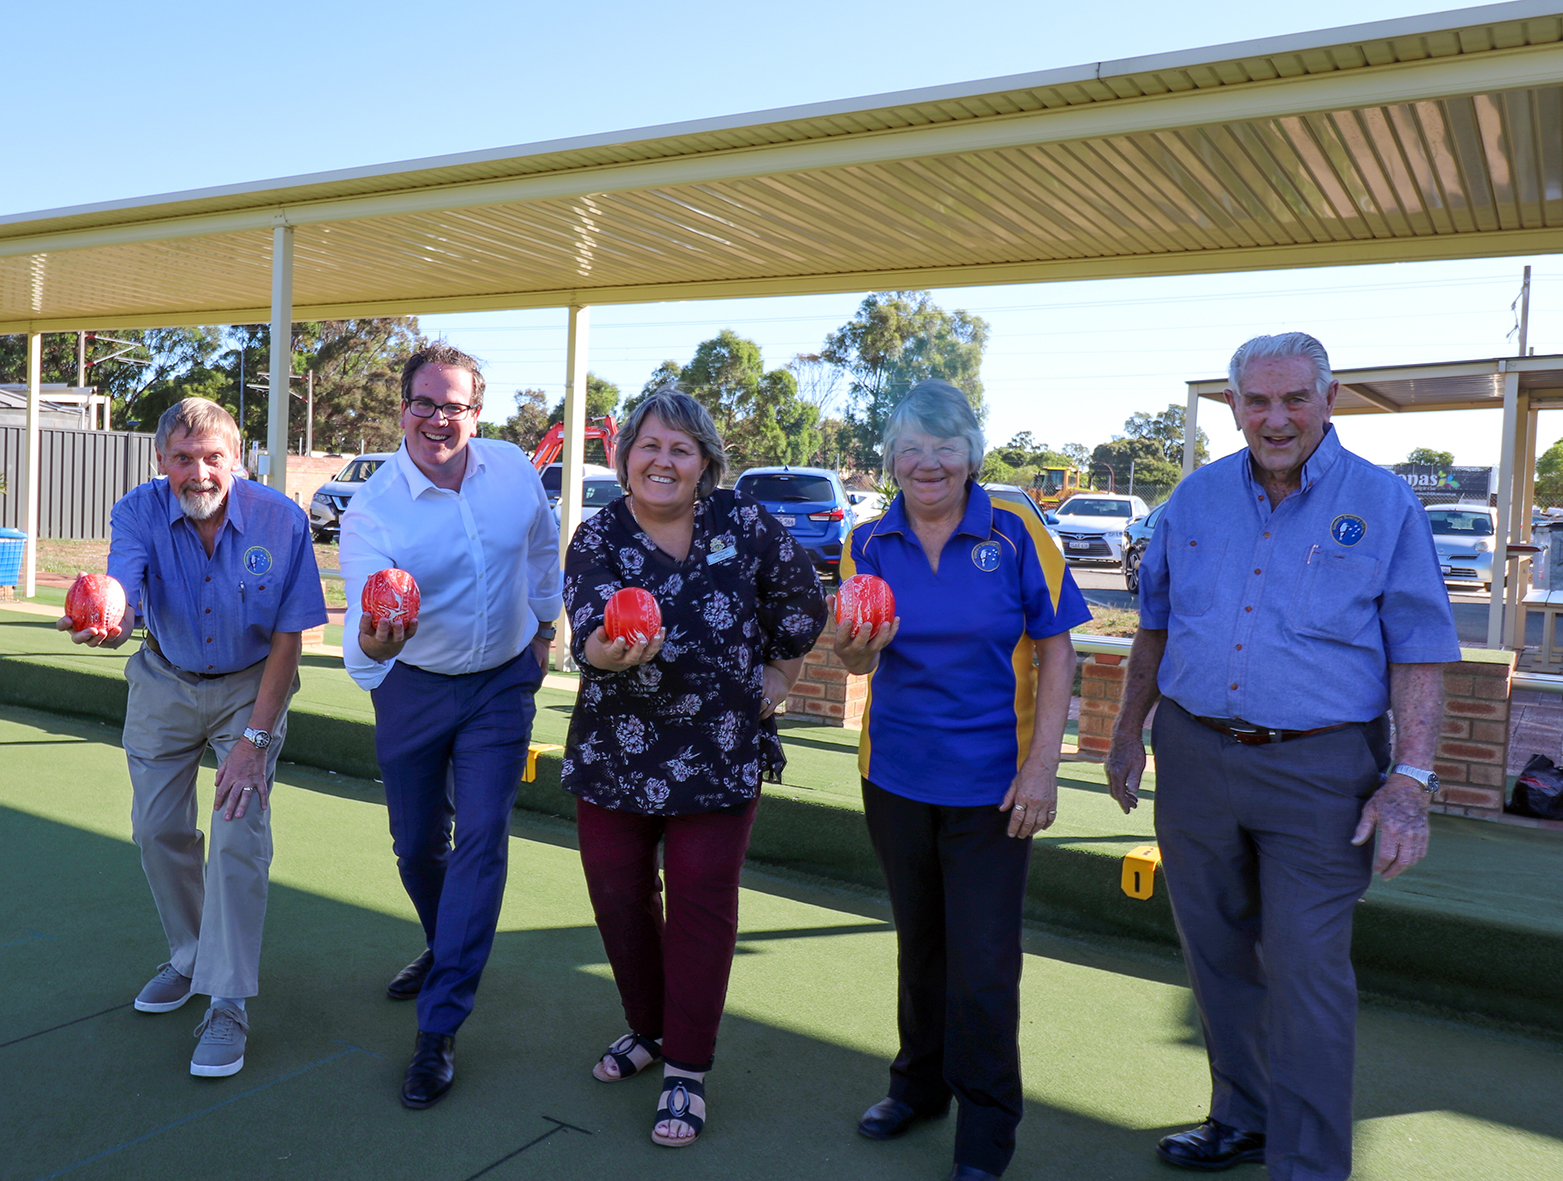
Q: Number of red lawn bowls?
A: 4